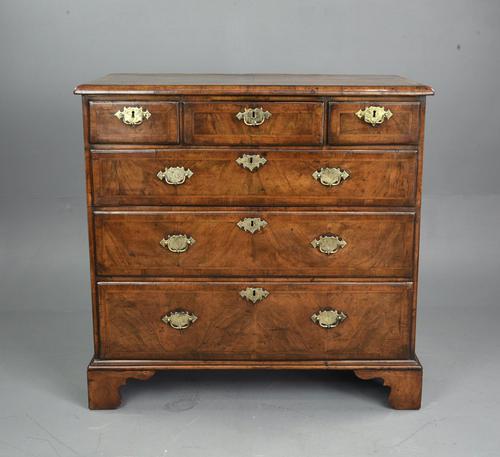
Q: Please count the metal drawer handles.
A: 9